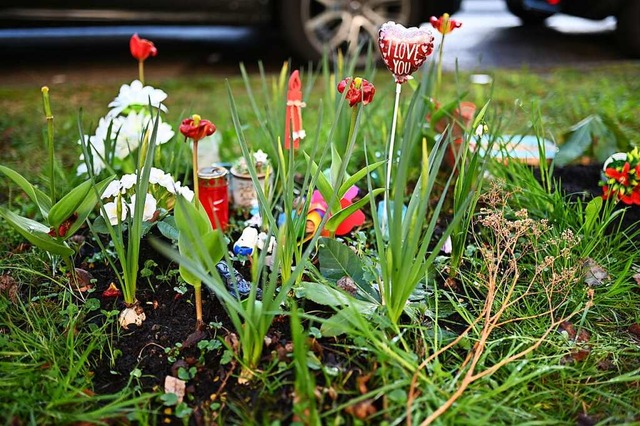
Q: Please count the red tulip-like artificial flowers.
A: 4